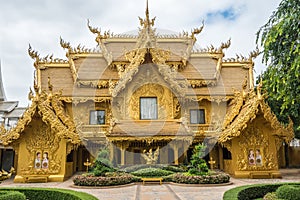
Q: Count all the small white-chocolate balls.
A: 0